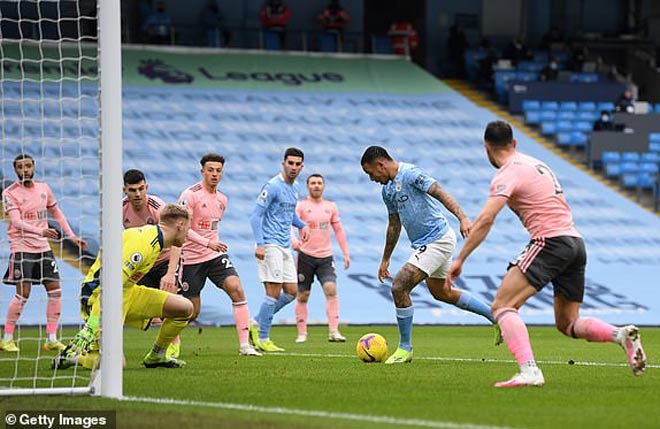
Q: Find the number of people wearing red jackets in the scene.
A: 3